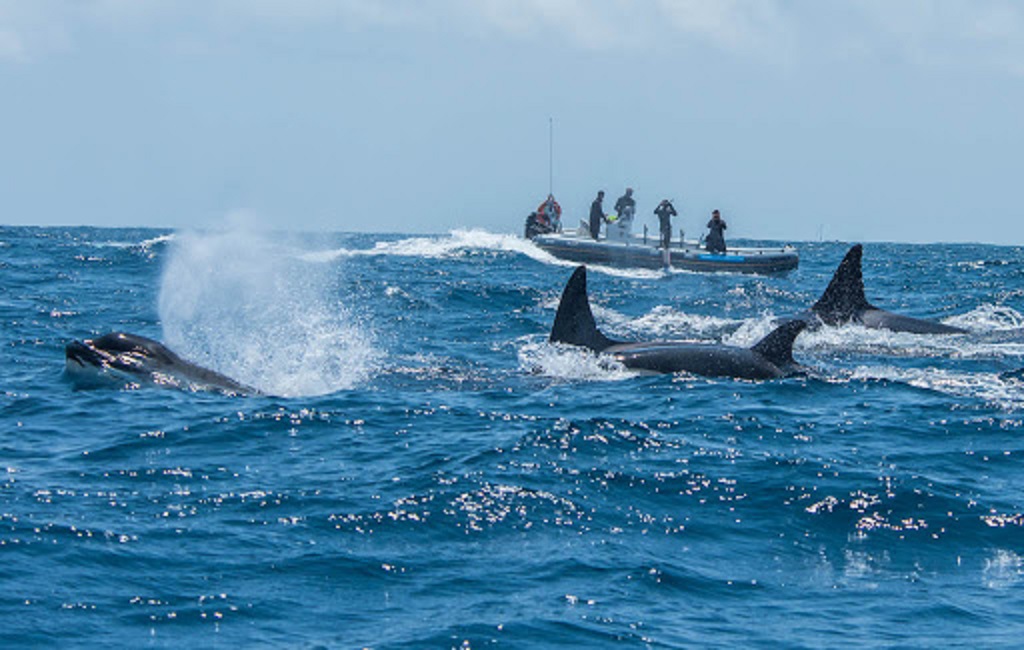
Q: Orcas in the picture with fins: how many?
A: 3